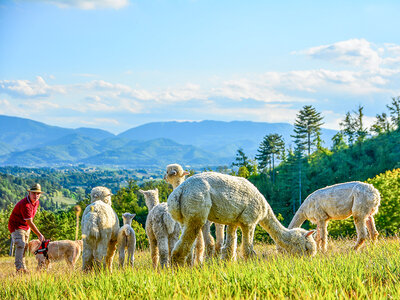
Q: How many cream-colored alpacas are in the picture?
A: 6